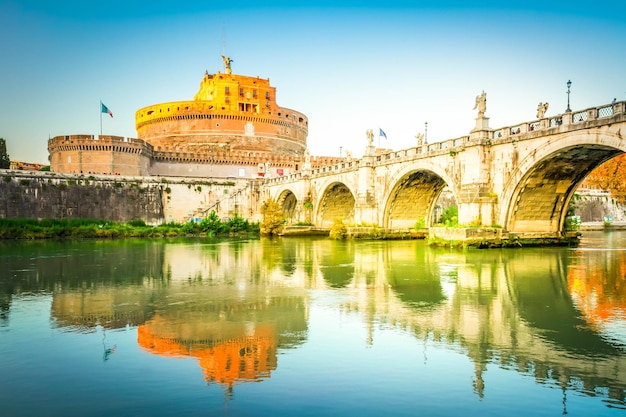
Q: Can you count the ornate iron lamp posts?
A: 3